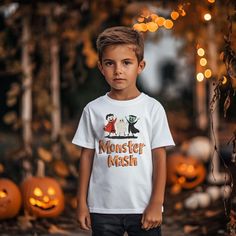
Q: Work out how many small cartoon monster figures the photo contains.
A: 3